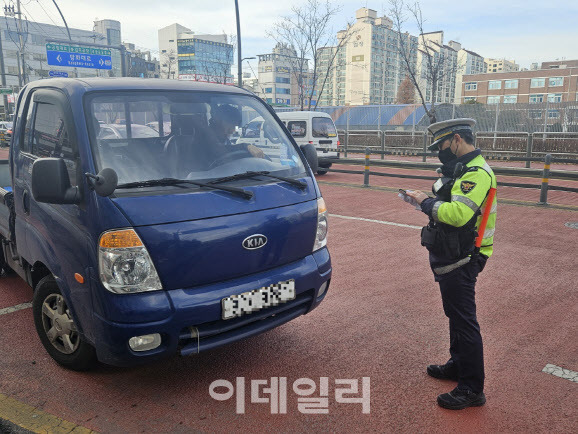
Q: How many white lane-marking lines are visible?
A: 3